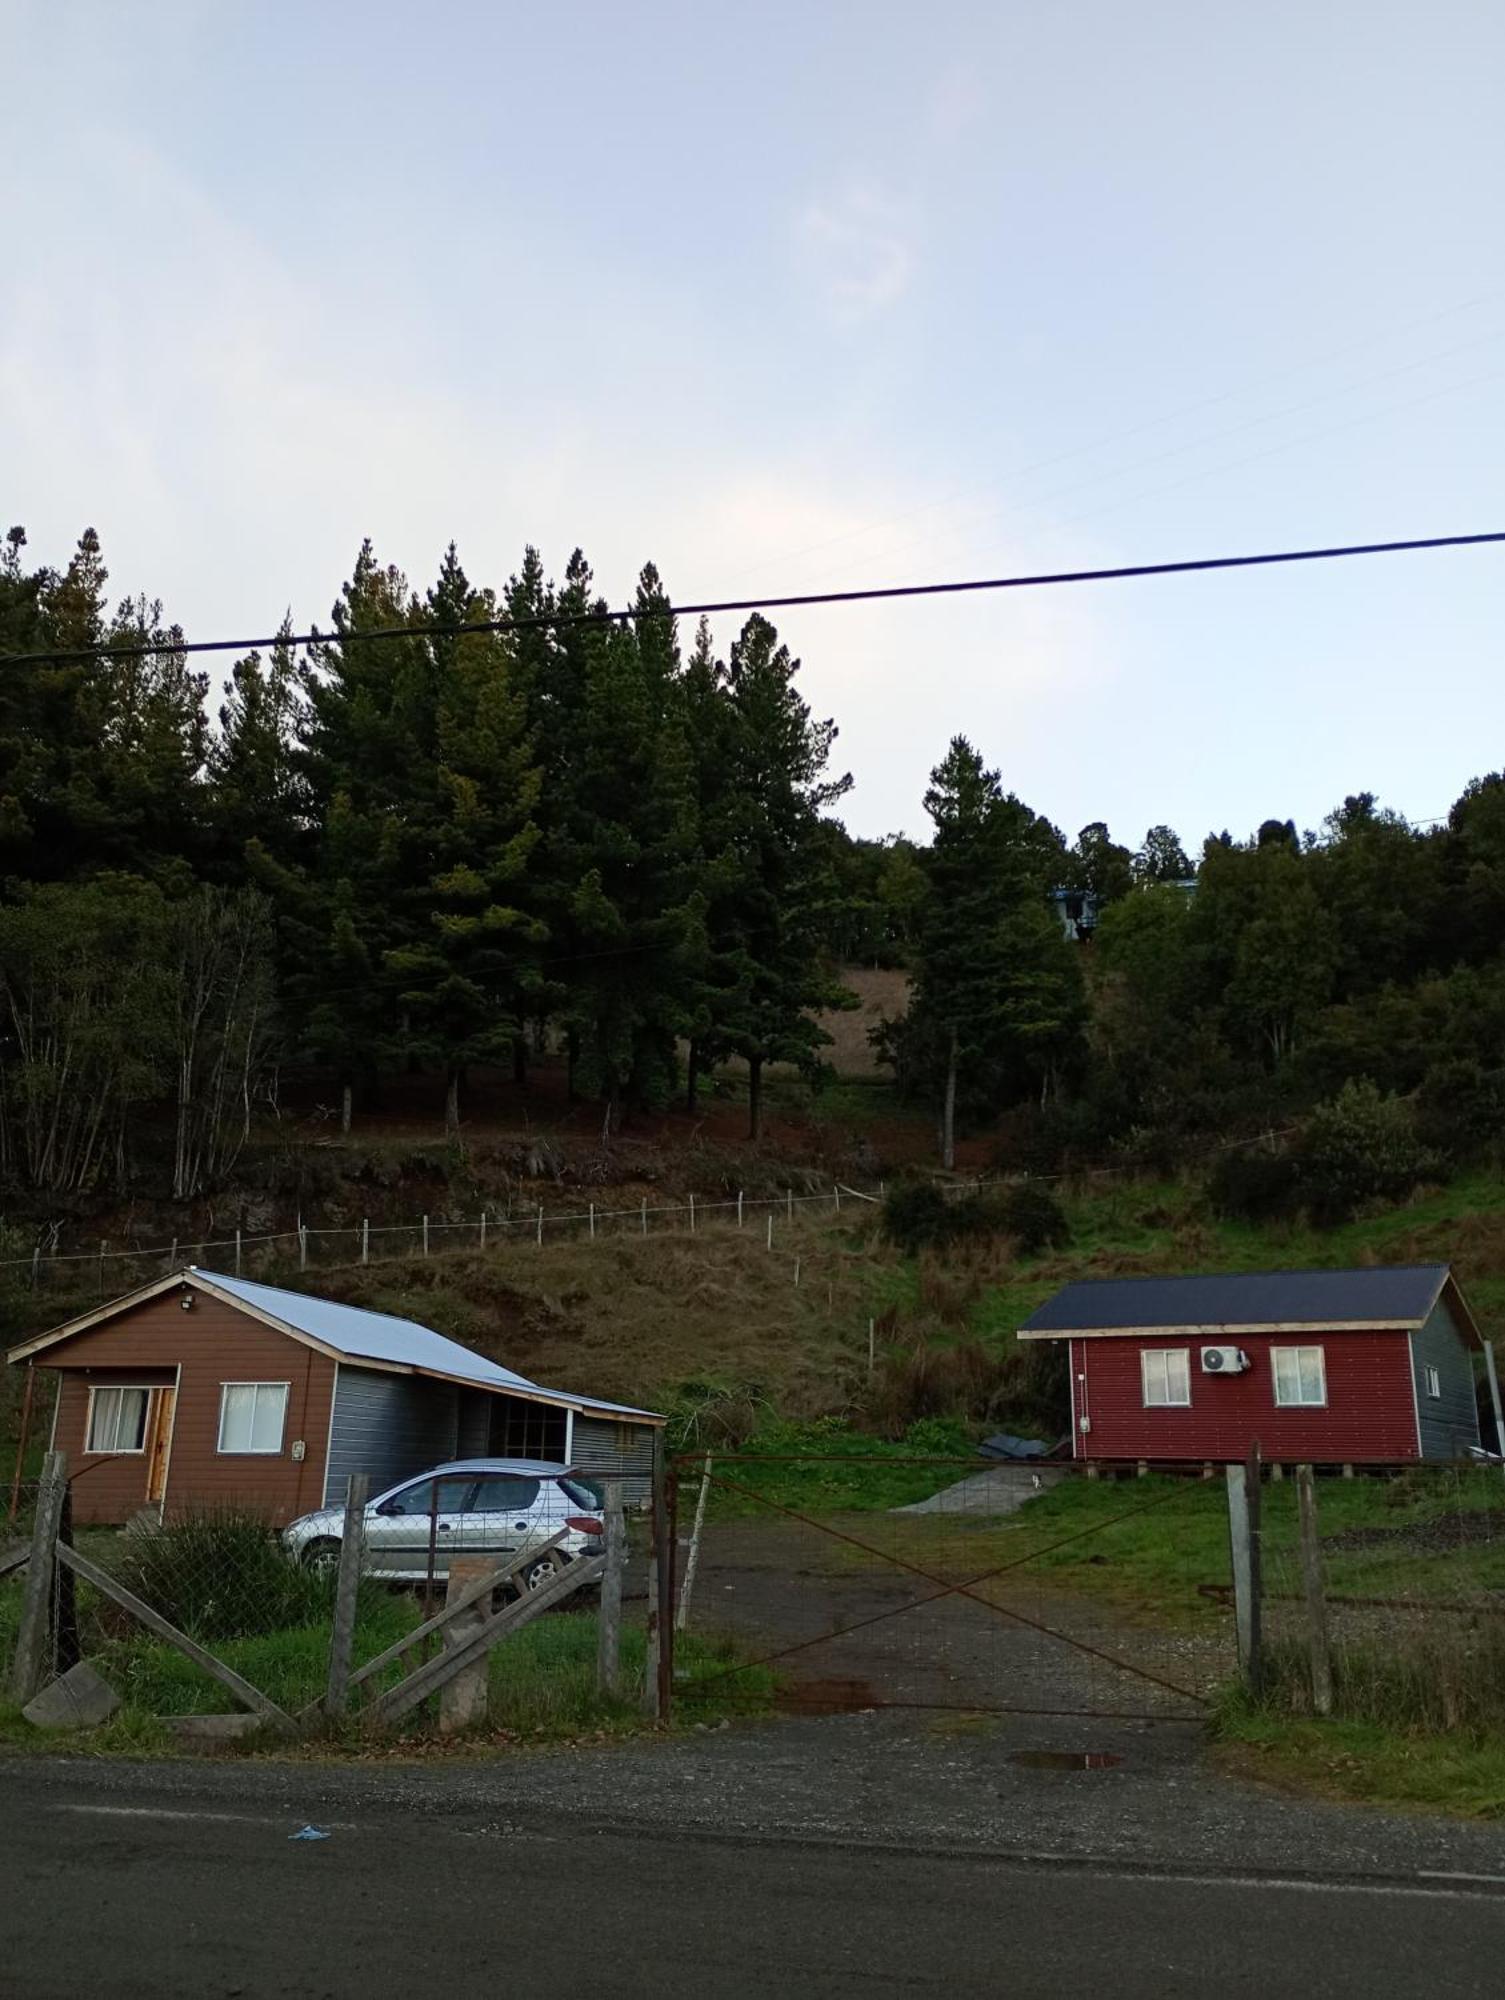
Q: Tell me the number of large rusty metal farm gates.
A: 1